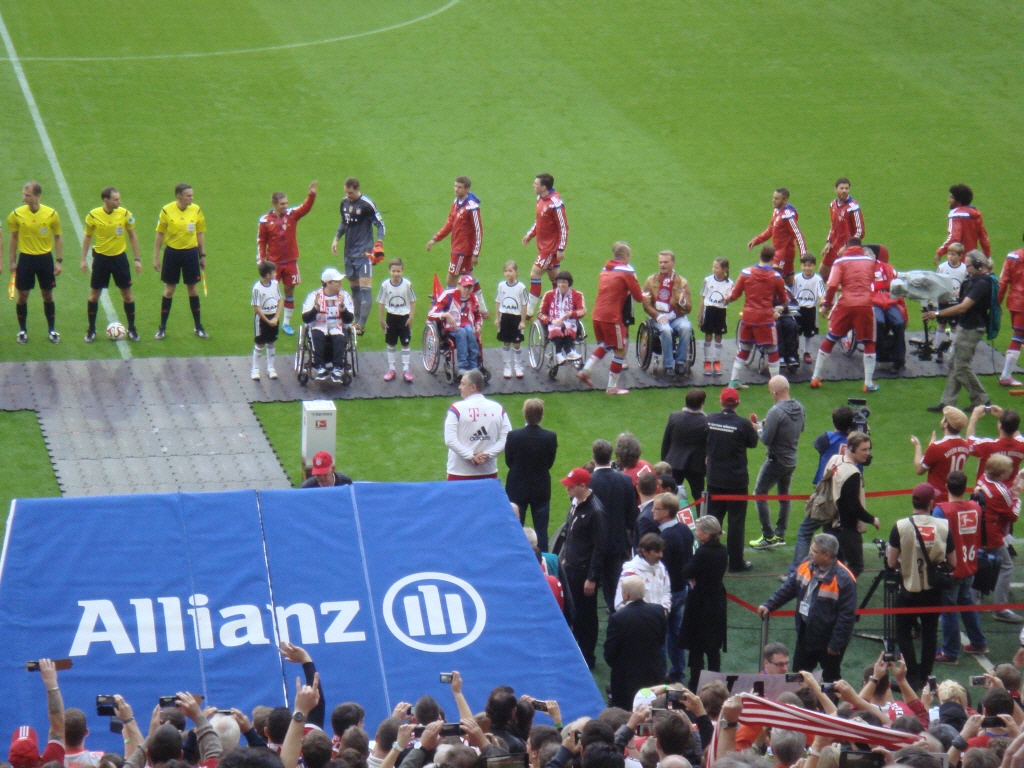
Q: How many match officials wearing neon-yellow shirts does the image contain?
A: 3